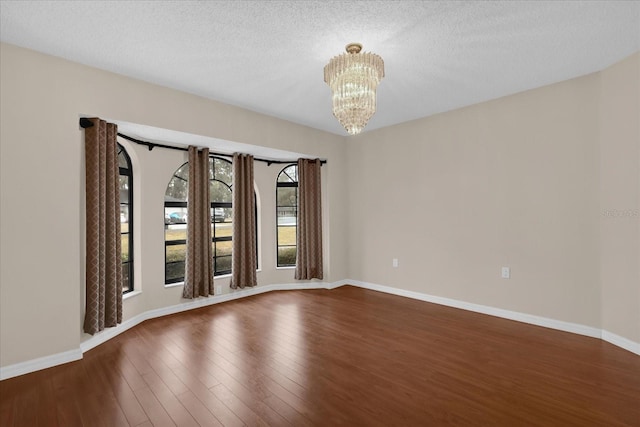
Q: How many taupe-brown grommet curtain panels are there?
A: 4